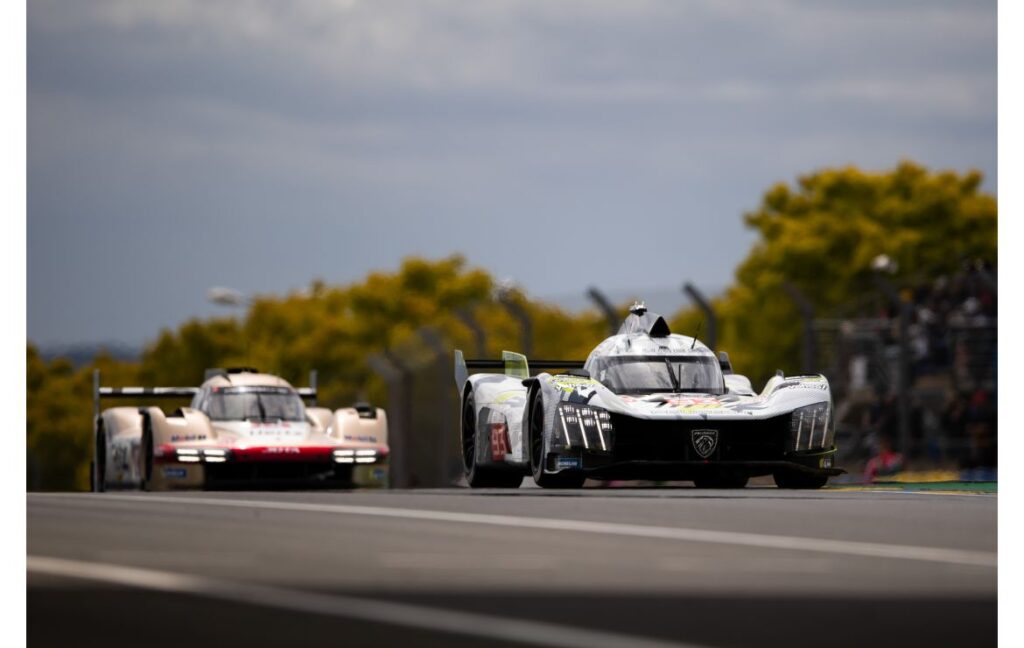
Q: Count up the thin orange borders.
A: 0